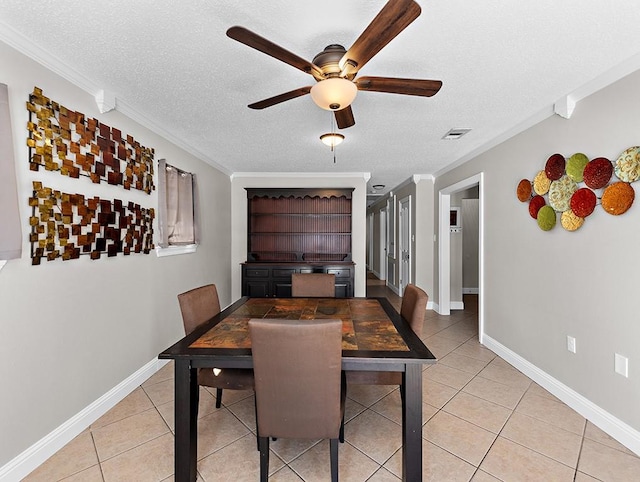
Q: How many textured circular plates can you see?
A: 12